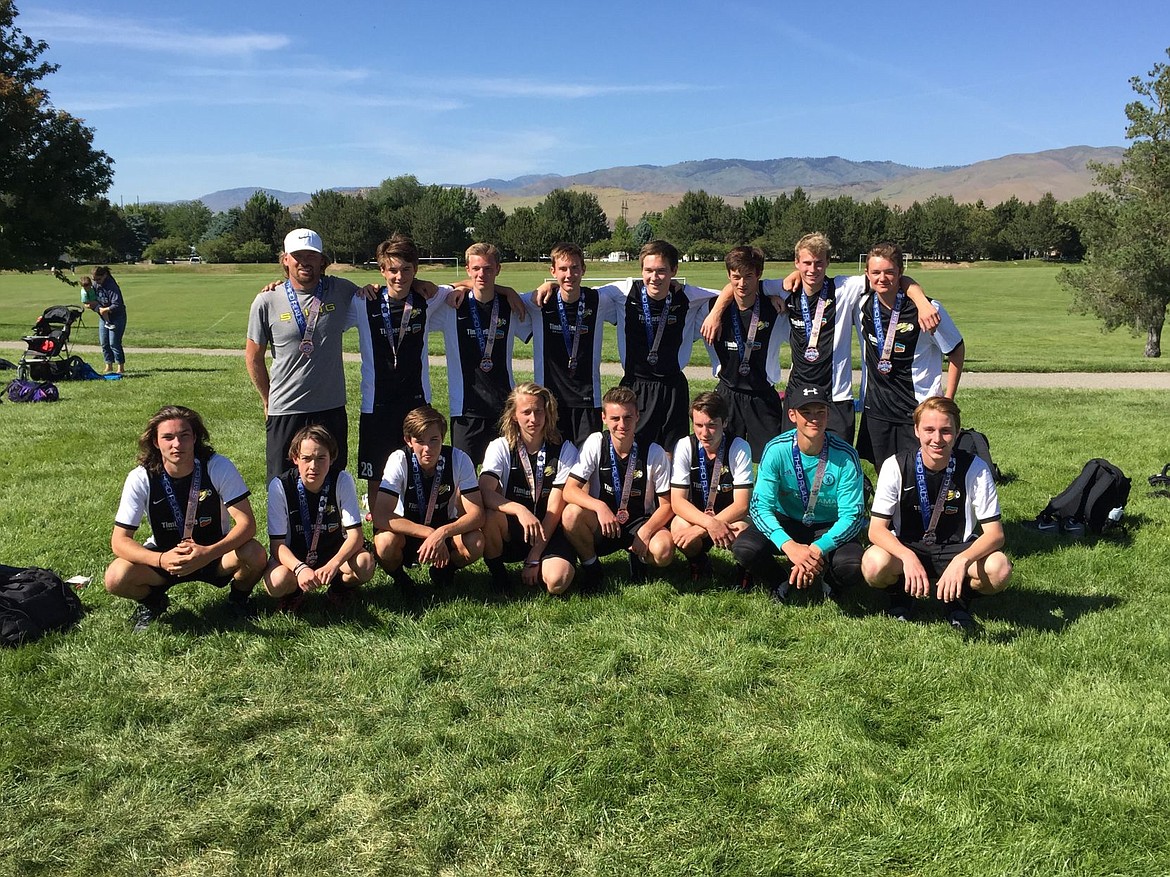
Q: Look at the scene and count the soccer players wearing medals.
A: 15